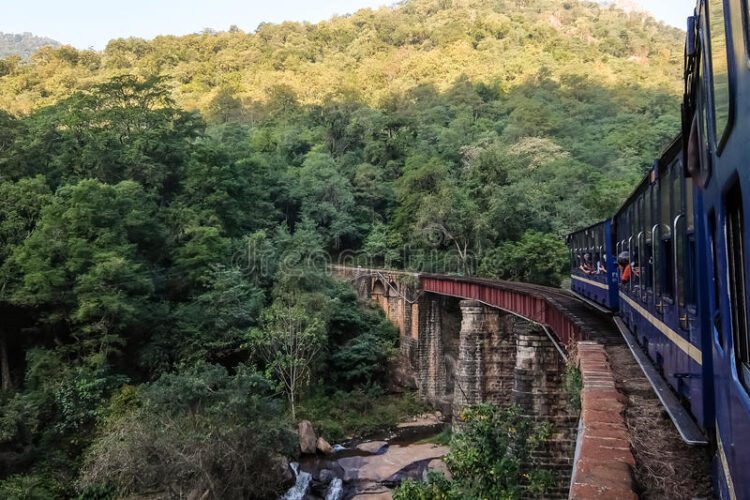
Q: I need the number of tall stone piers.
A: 3